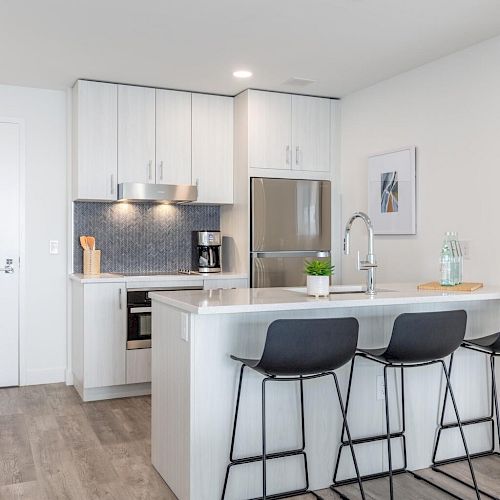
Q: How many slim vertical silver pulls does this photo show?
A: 7